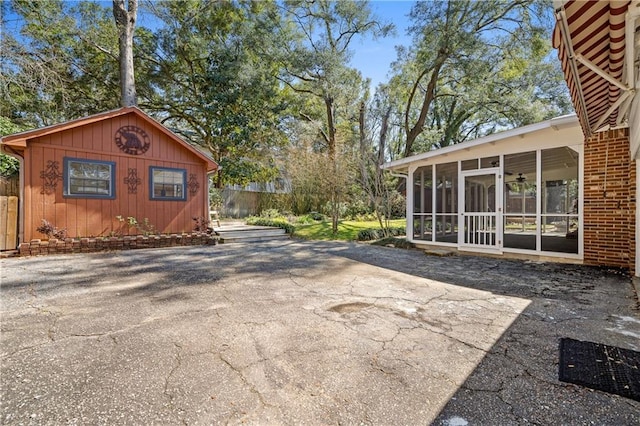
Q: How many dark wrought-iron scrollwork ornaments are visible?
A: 3